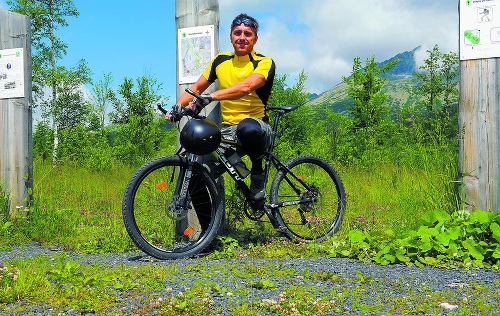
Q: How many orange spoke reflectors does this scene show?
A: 3